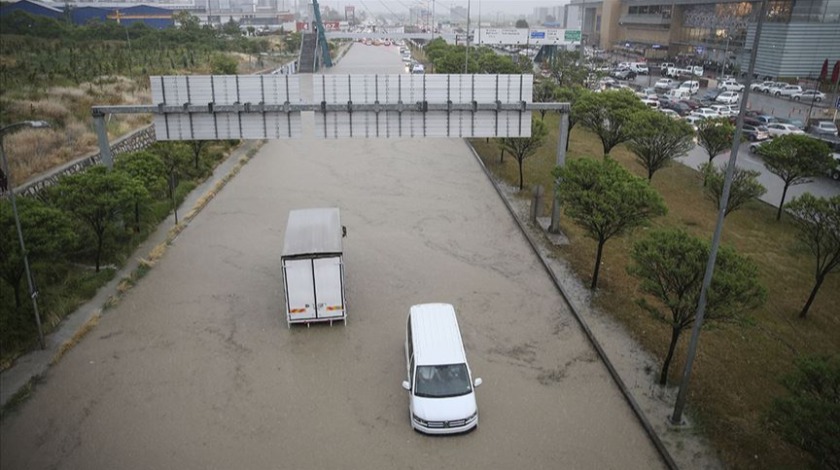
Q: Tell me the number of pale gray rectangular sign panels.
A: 2